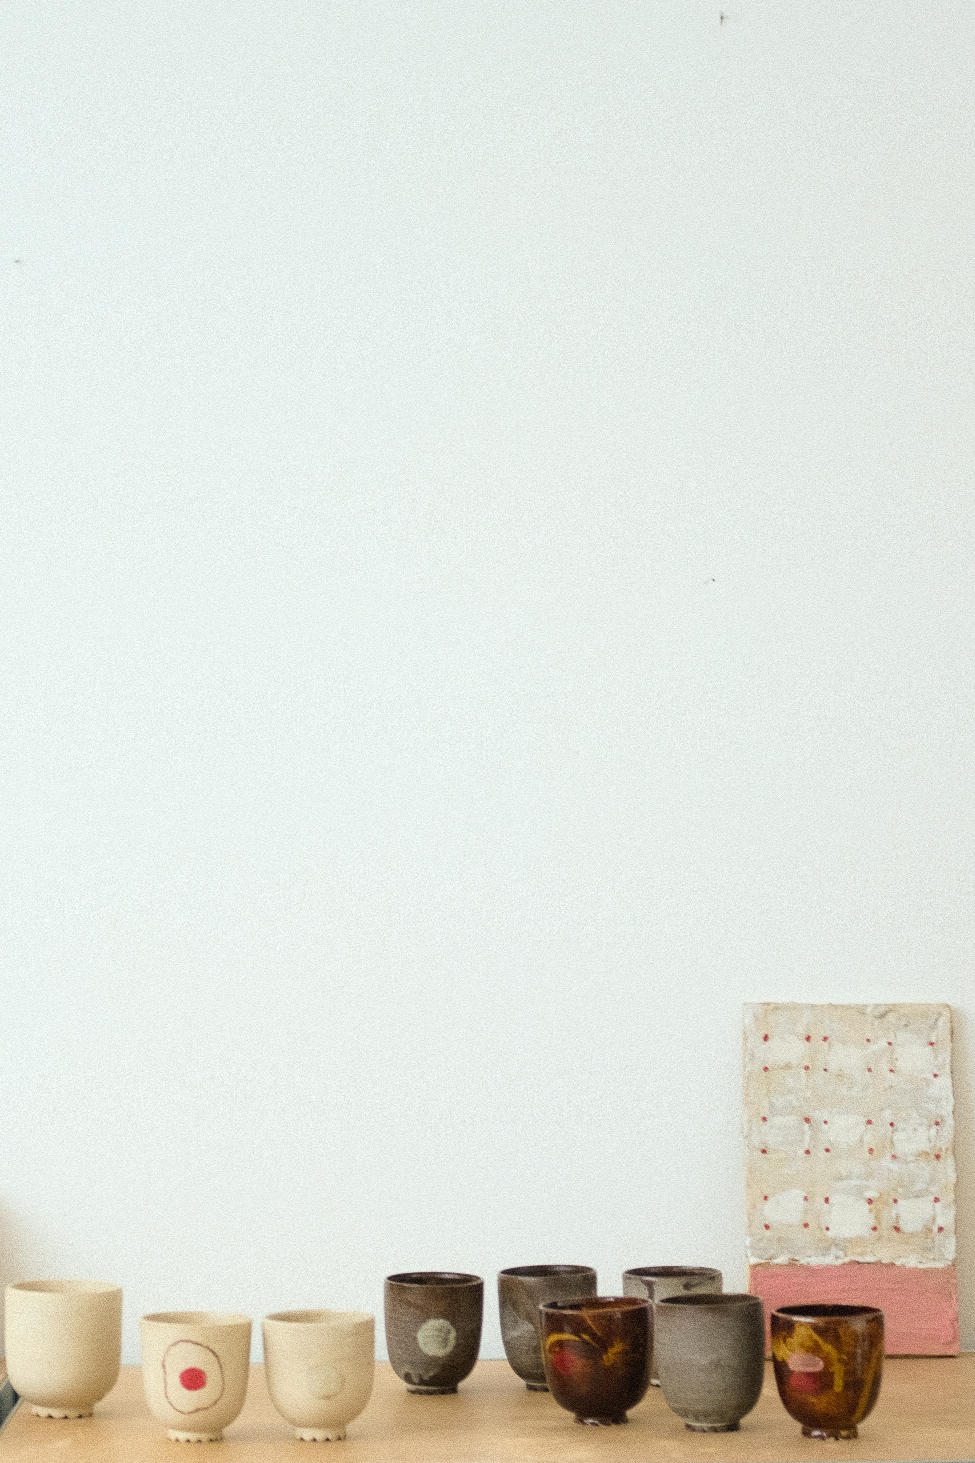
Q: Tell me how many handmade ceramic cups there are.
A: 9